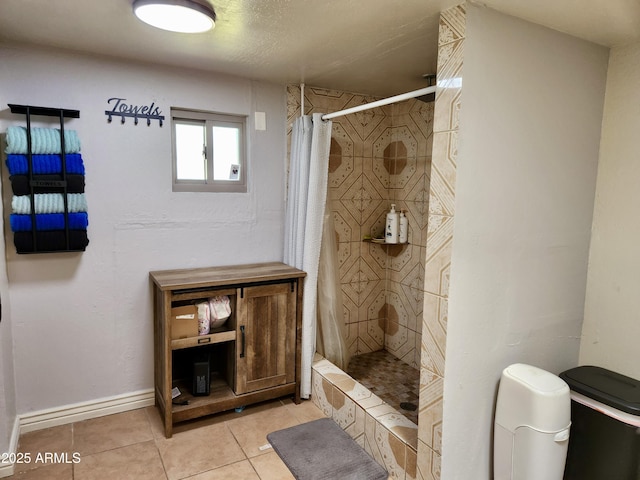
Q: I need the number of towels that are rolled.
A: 6